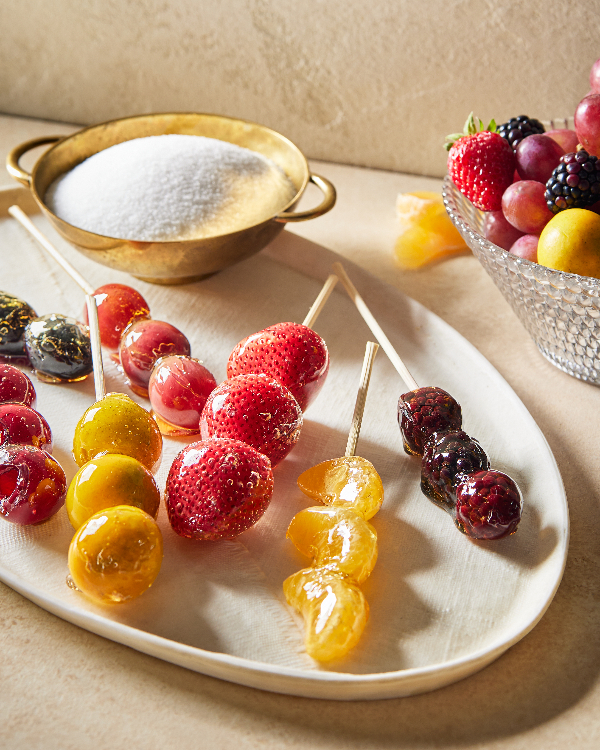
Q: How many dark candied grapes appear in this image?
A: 2